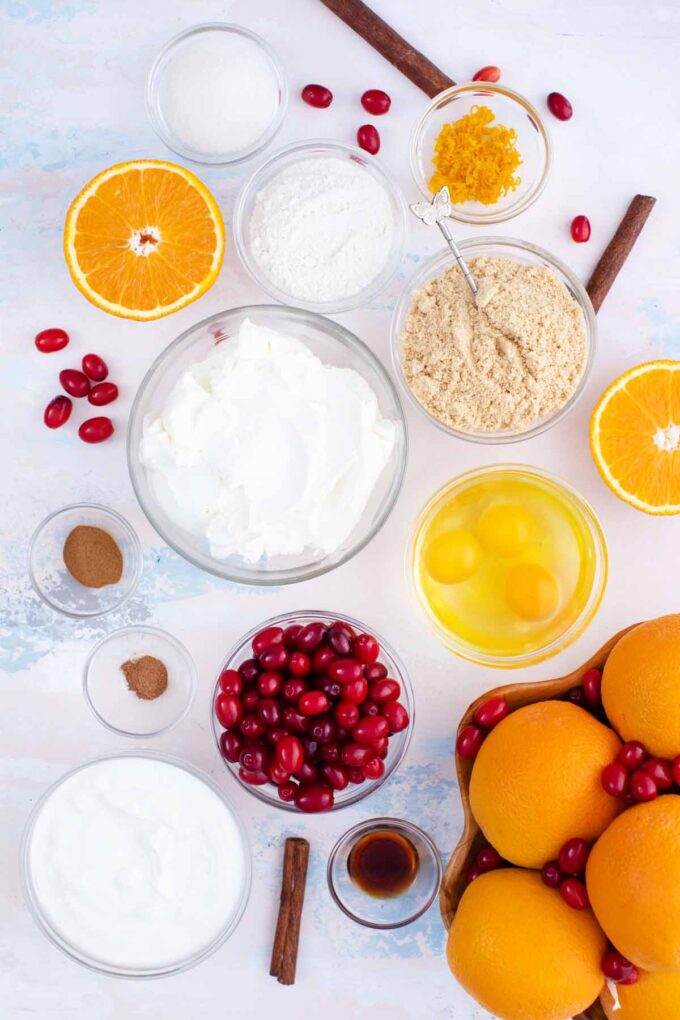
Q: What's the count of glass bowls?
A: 11